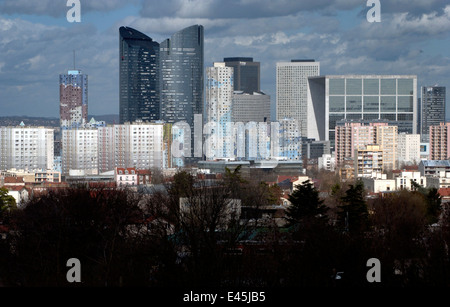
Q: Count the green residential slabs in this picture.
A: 0